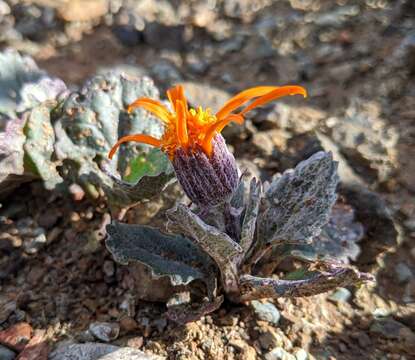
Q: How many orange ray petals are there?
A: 7